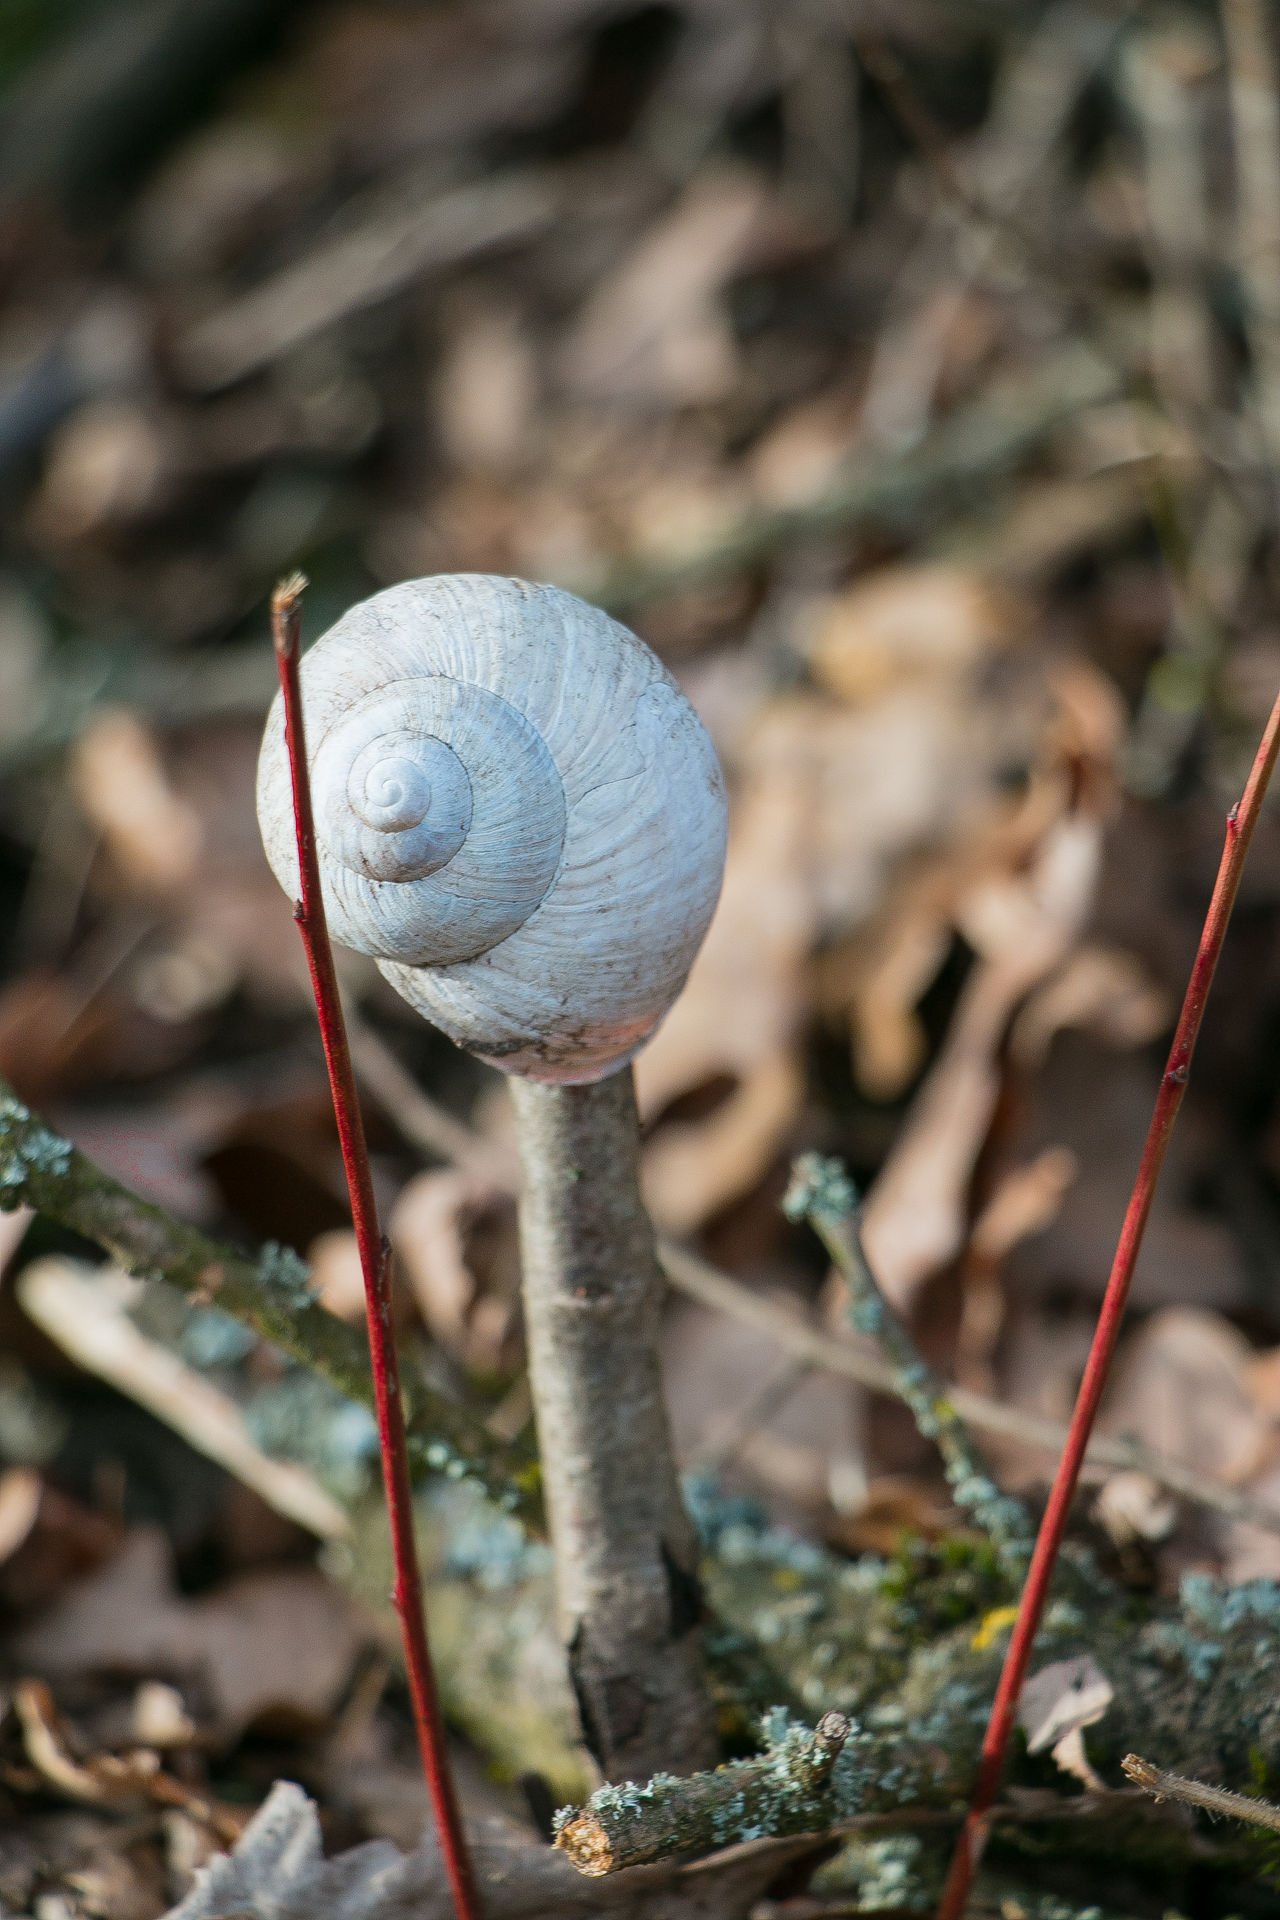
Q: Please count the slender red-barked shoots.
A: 2